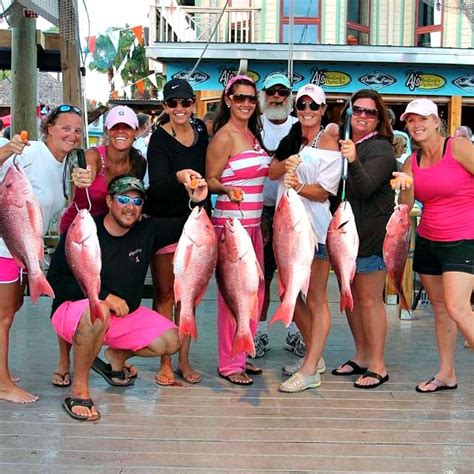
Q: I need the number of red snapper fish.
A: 7